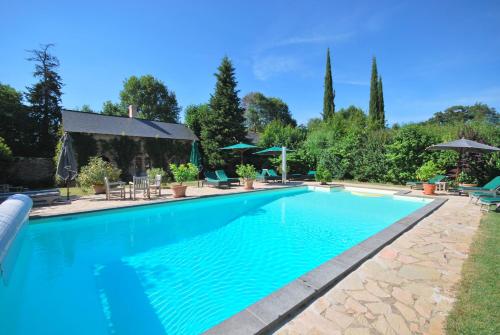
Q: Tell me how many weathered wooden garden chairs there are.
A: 3